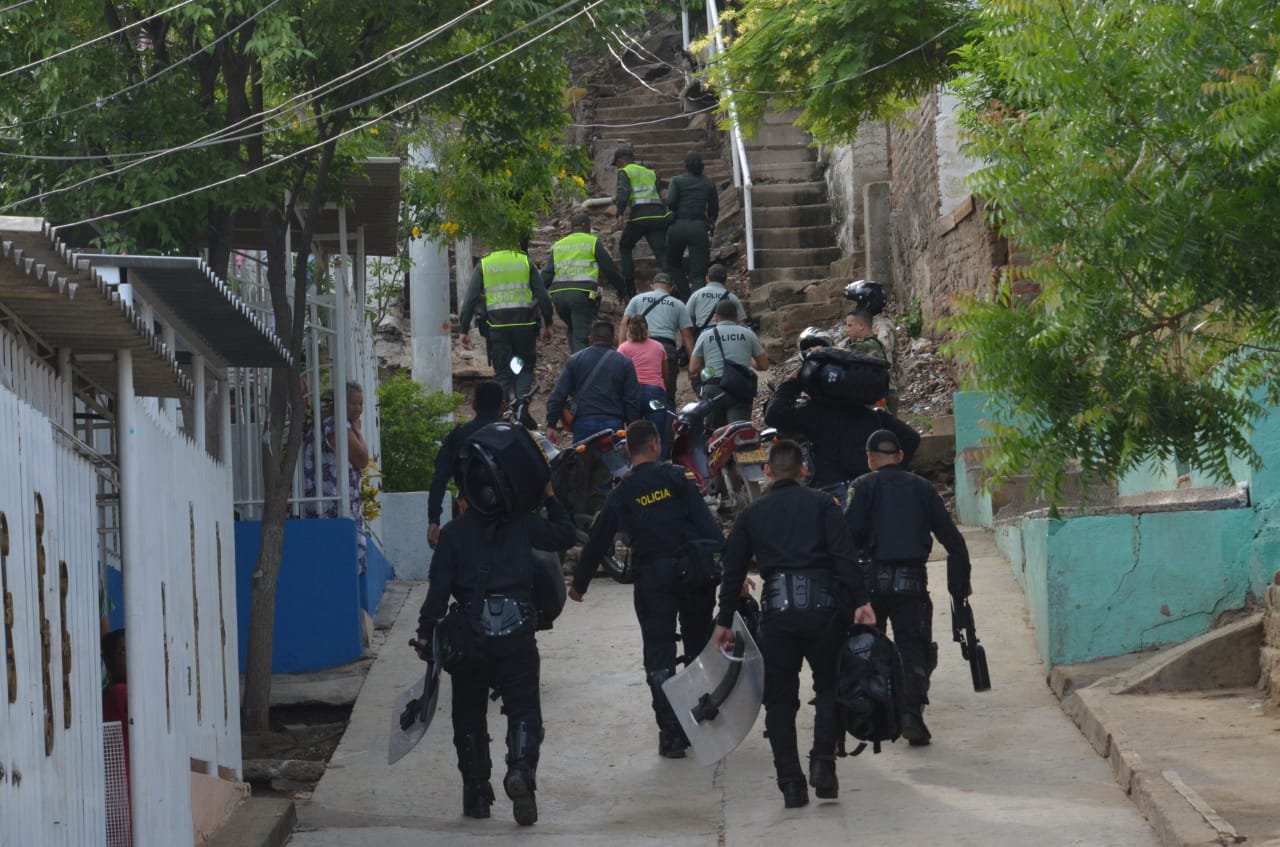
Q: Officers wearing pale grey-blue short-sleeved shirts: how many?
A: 3